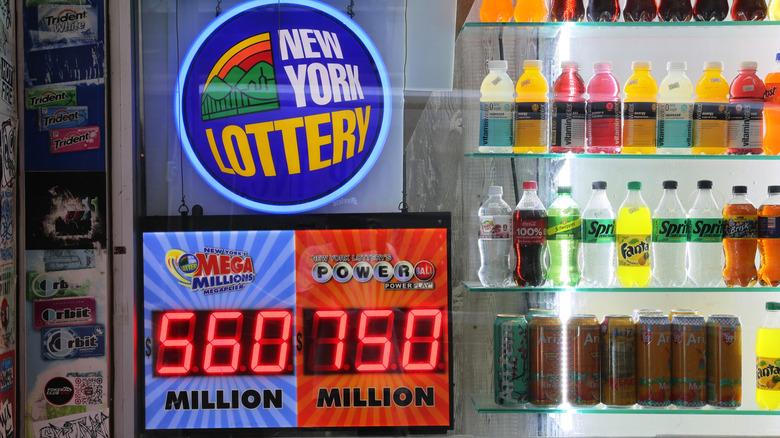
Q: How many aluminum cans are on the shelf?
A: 10